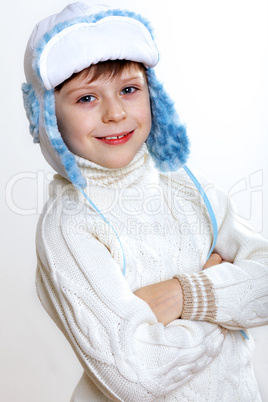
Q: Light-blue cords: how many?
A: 2